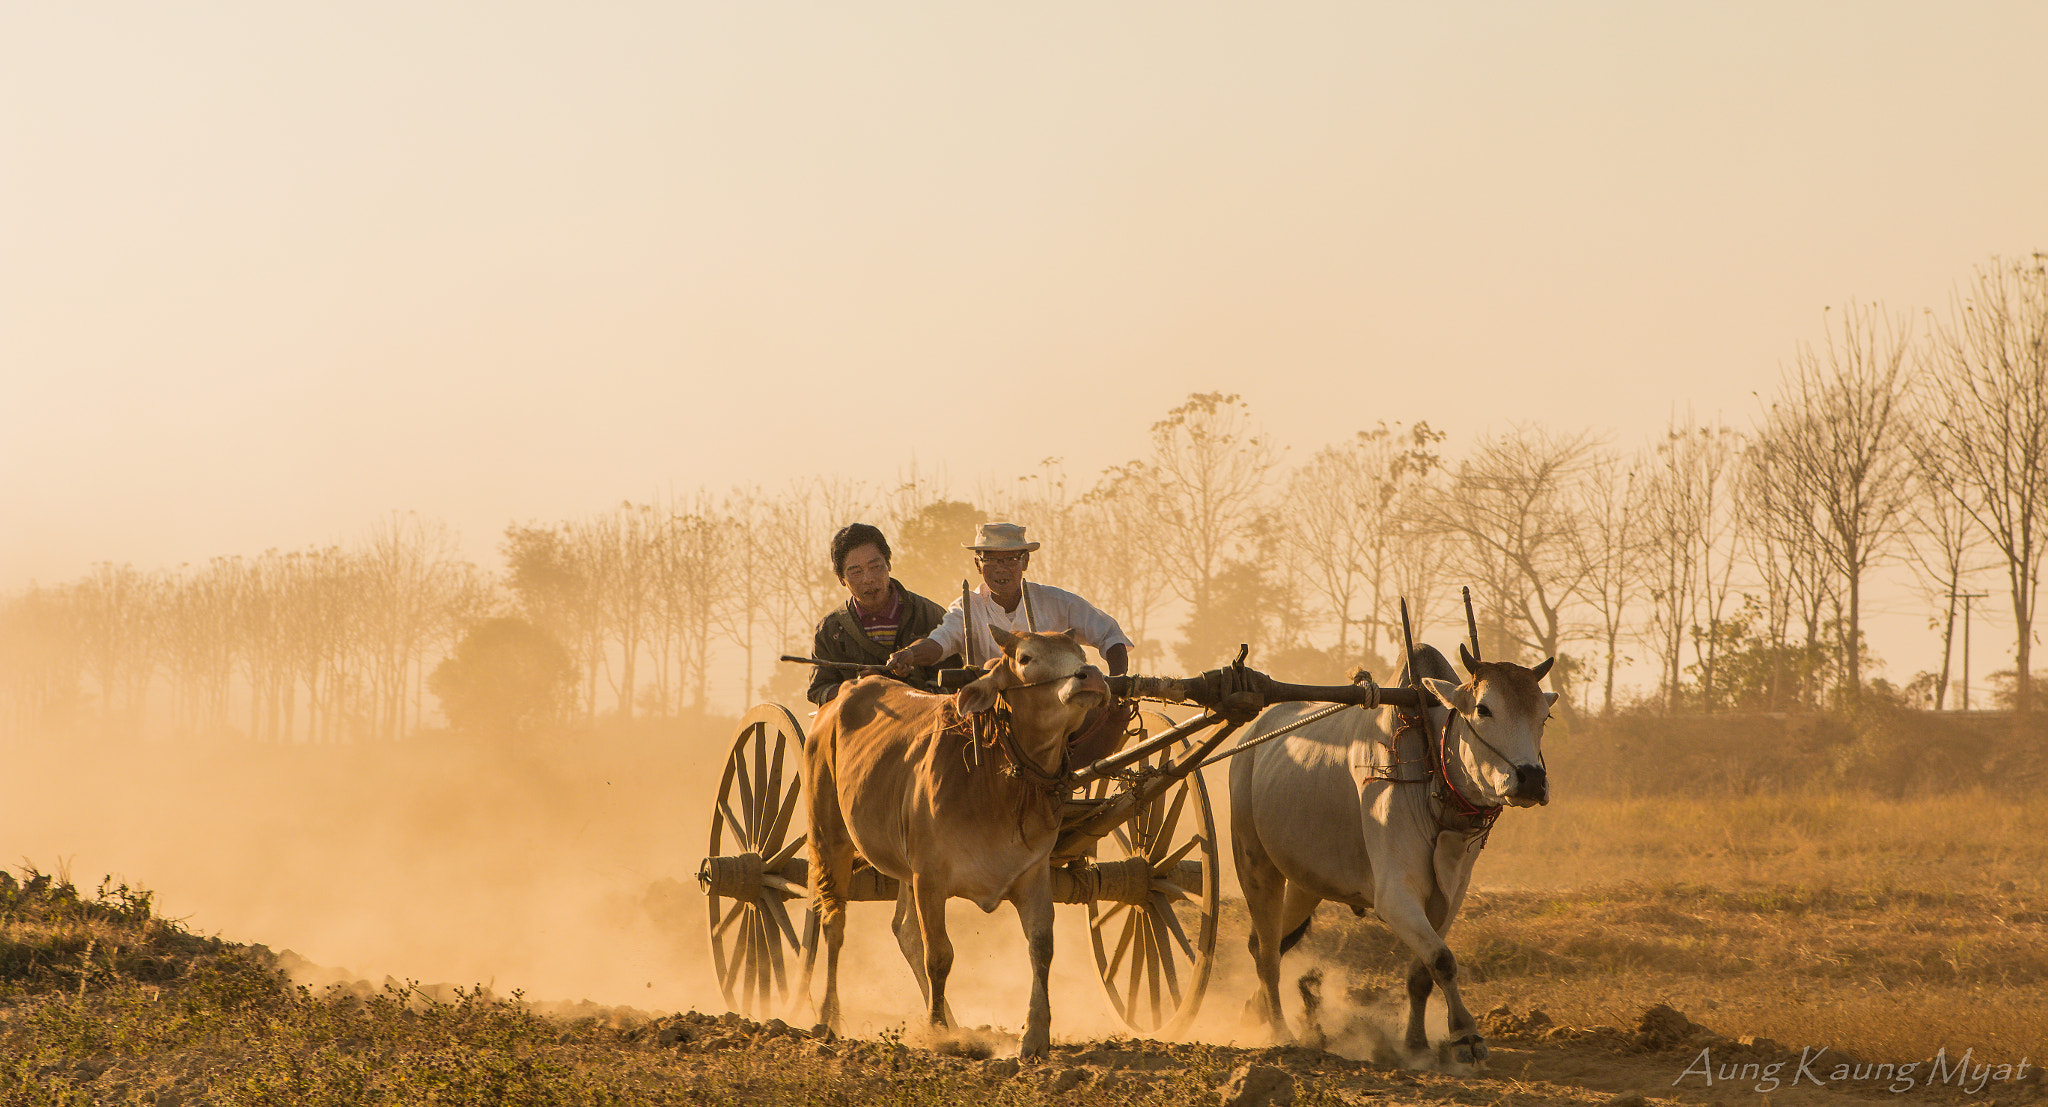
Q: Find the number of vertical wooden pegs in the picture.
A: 4